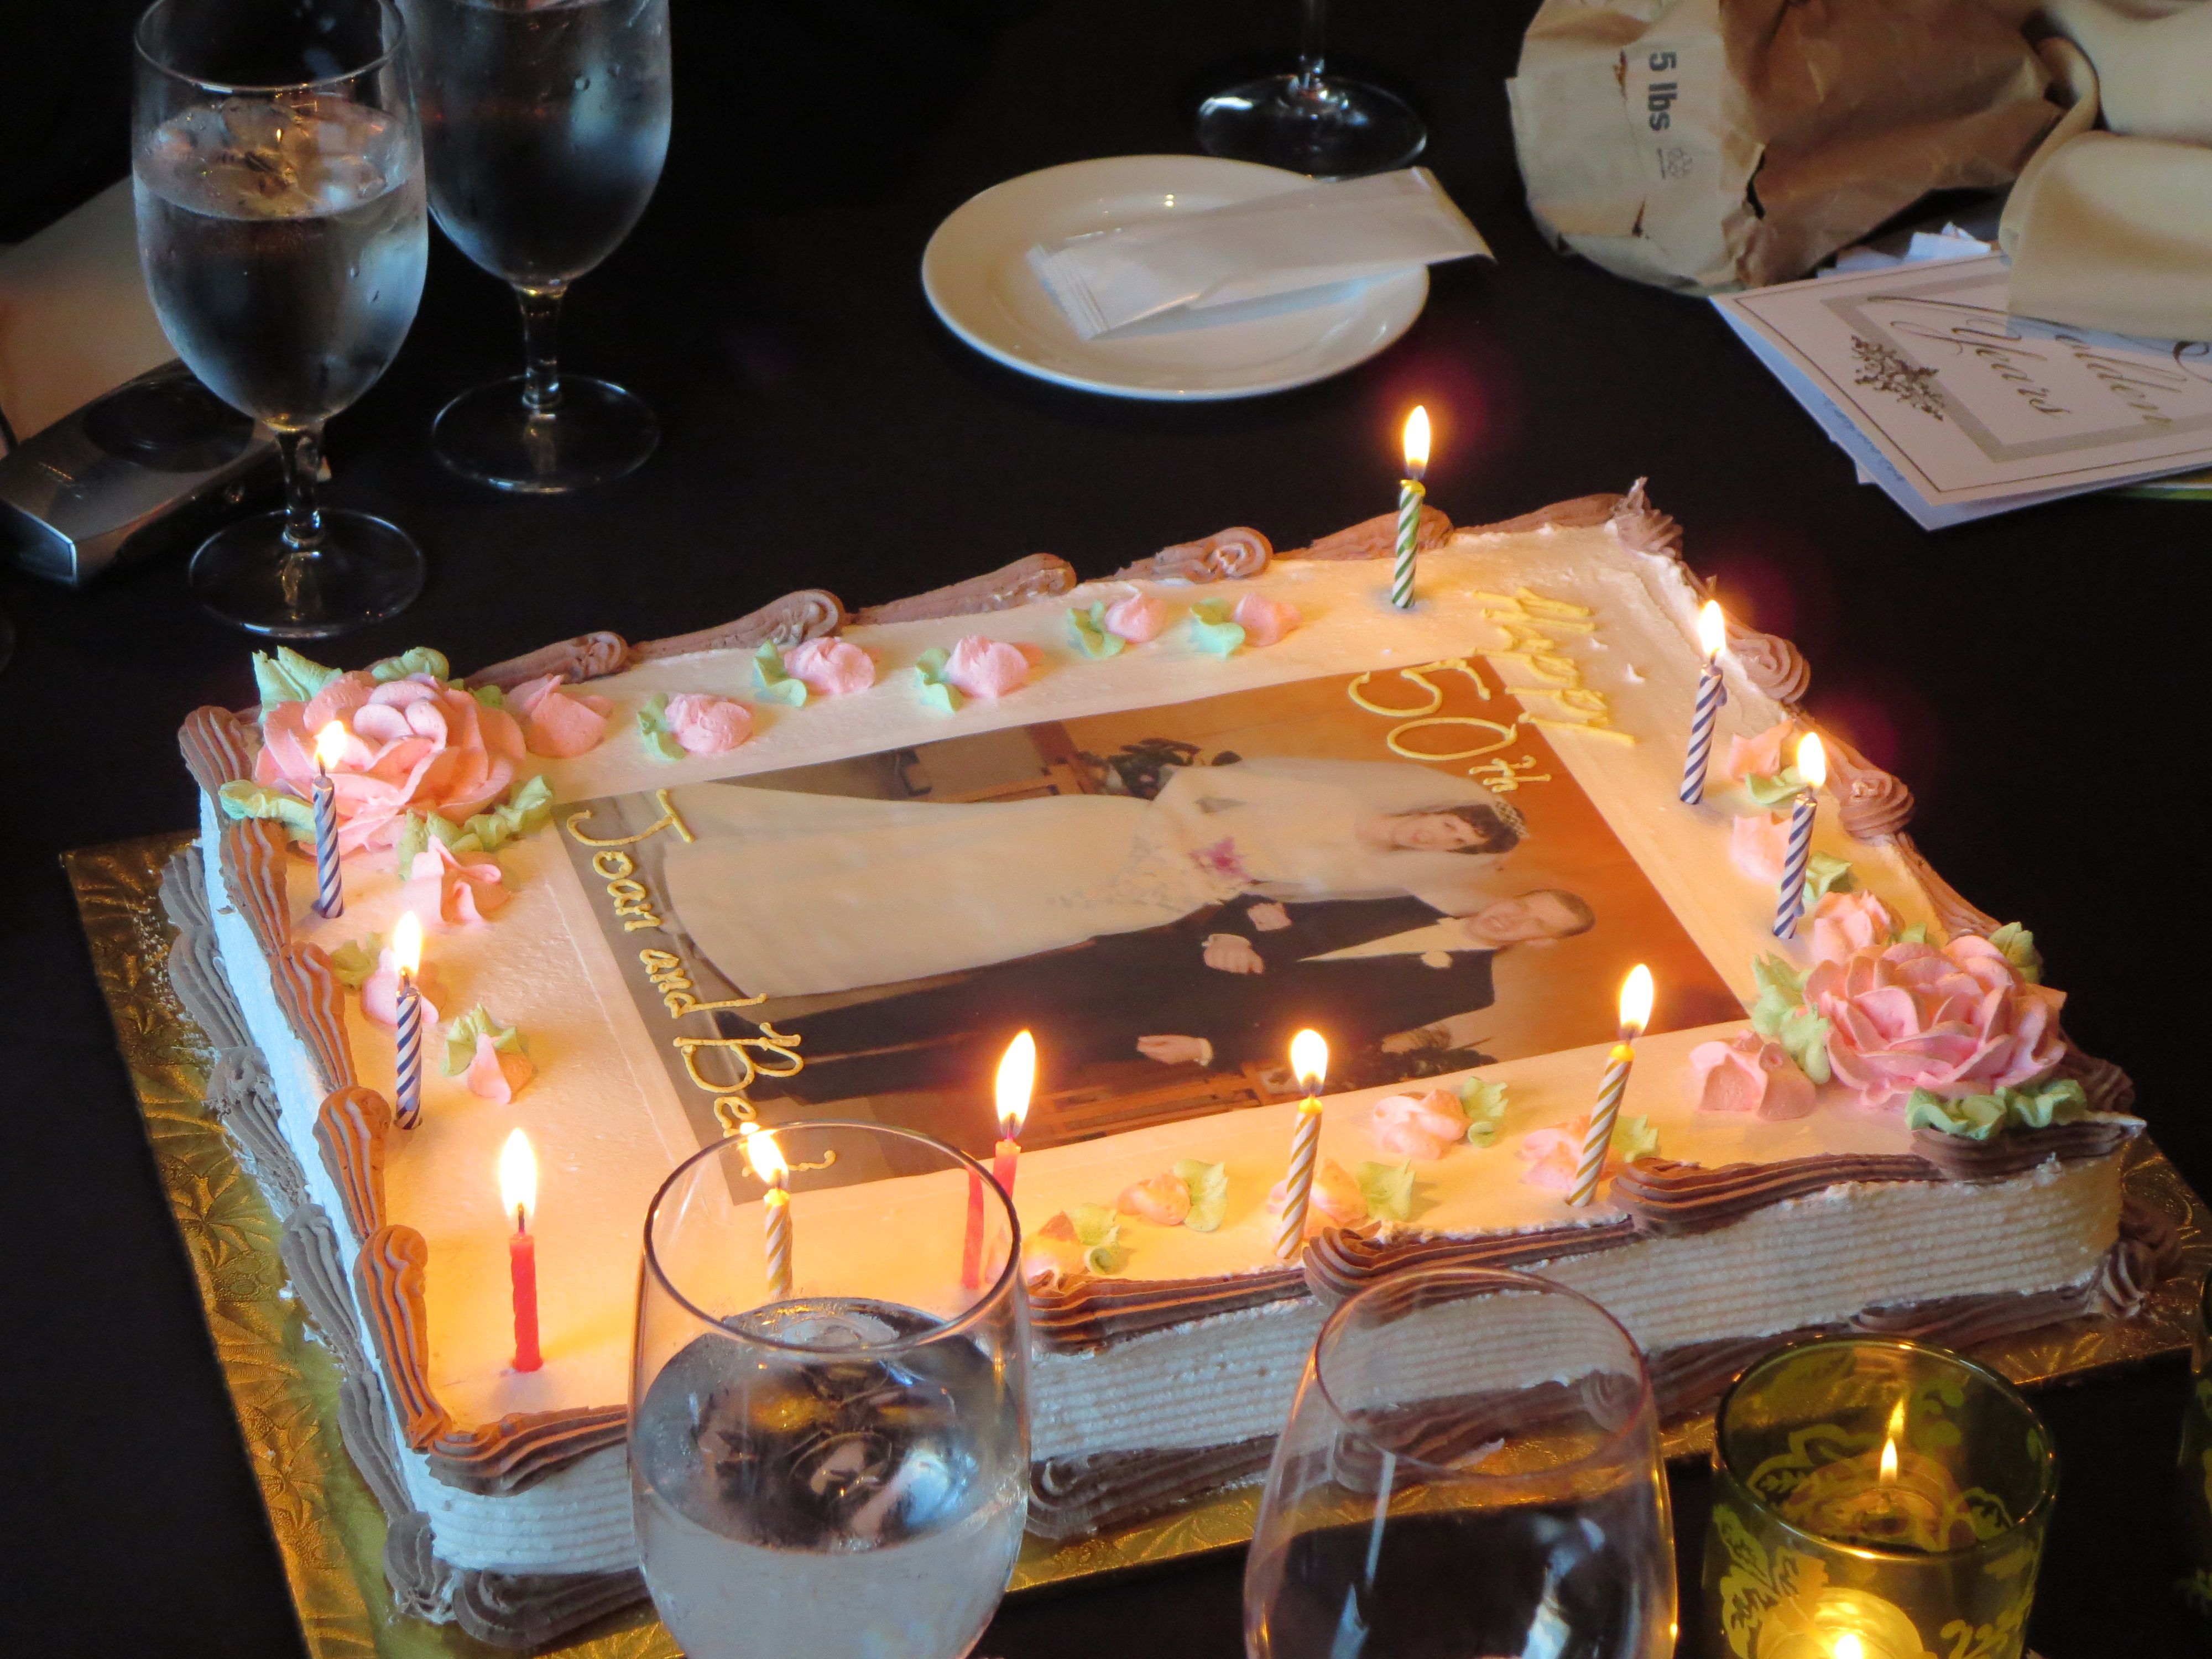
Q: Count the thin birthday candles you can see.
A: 10